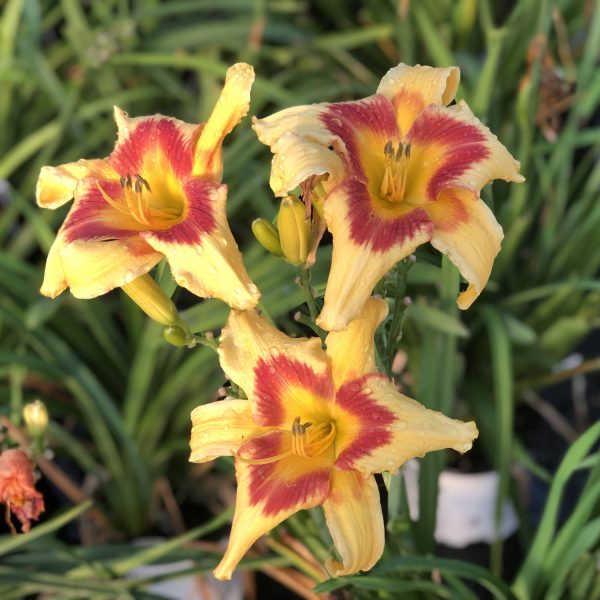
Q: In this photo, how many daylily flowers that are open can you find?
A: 3